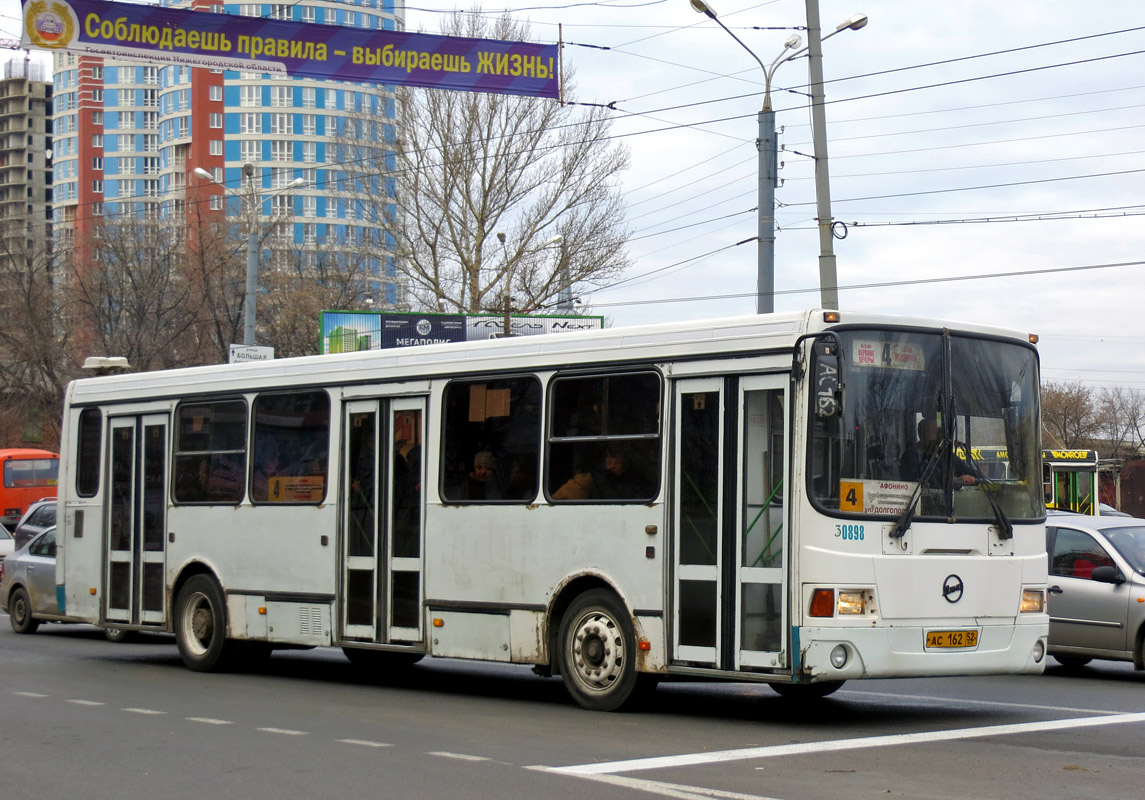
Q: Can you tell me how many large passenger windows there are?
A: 4